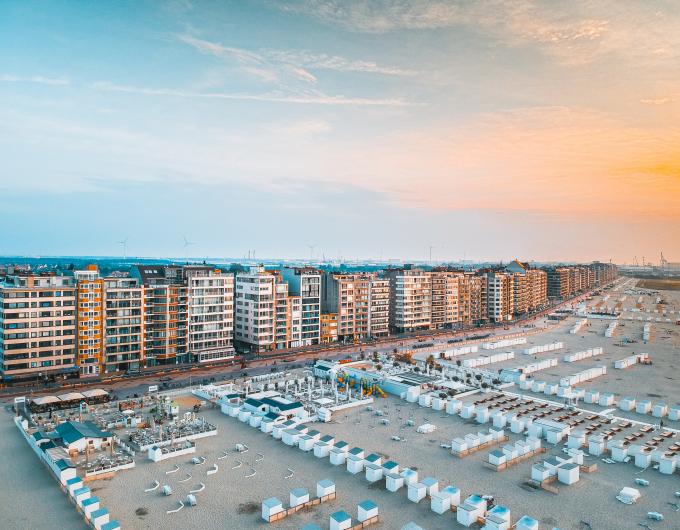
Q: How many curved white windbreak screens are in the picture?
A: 13